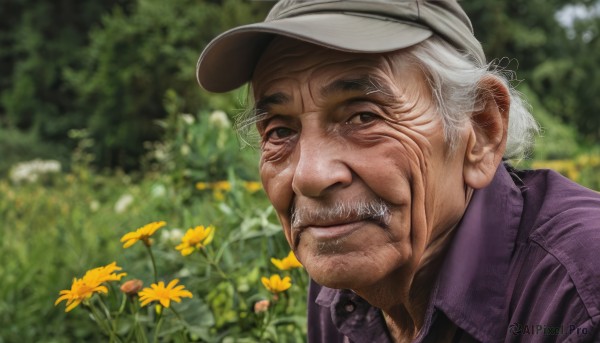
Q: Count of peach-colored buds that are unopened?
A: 2